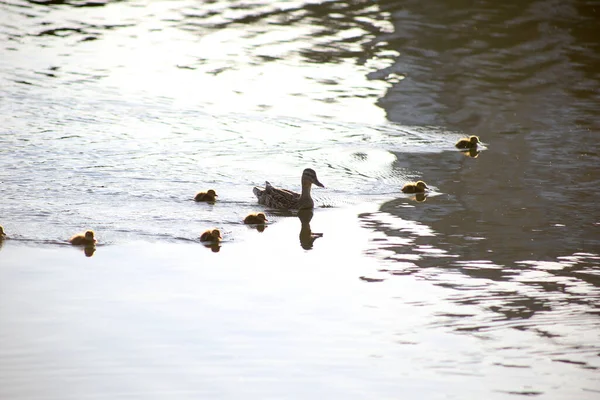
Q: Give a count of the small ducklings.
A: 7